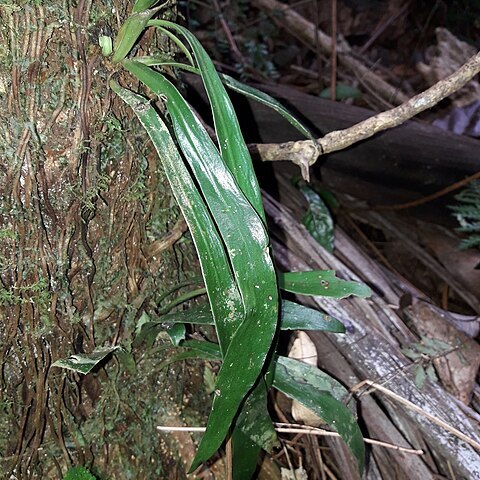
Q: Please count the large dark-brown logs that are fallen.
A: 1